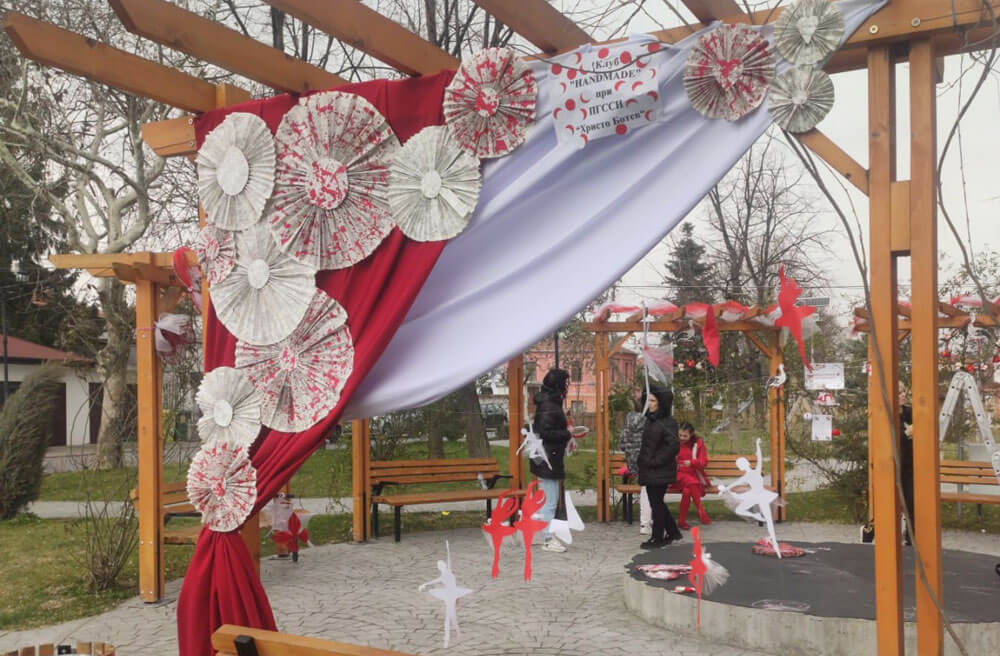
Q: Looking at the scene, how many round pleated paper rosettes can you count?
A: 12